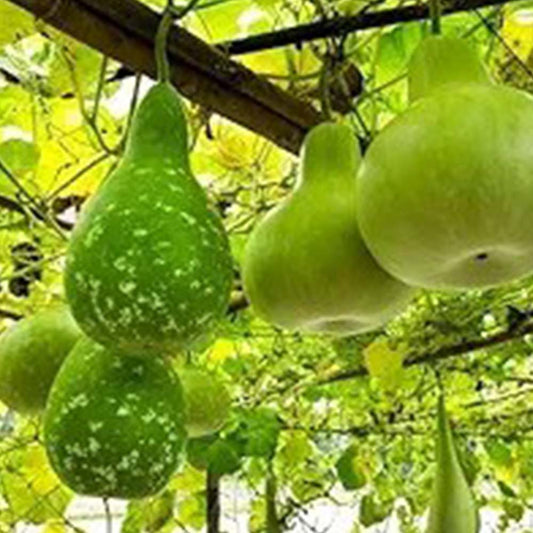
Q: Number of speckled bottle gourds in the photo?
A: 2